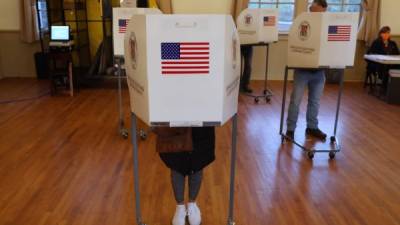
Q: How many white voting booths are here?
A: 4